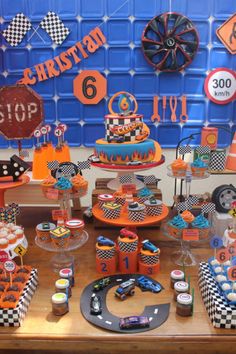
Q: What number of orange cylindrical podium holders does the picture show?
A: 3